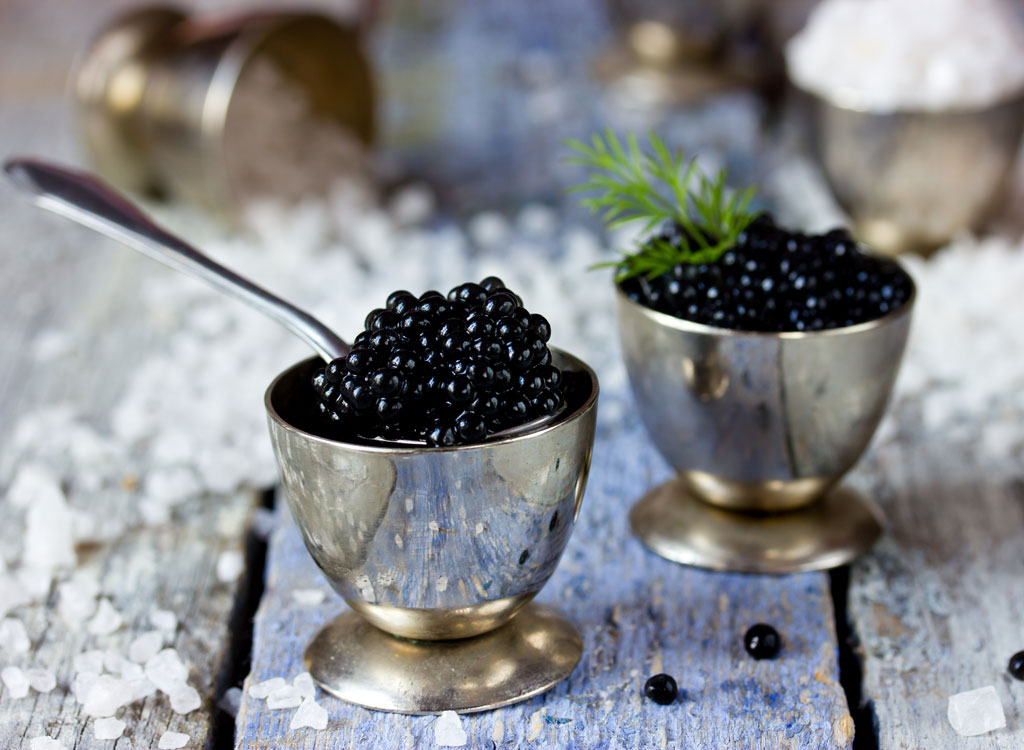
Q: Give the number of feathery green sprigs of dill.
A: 1